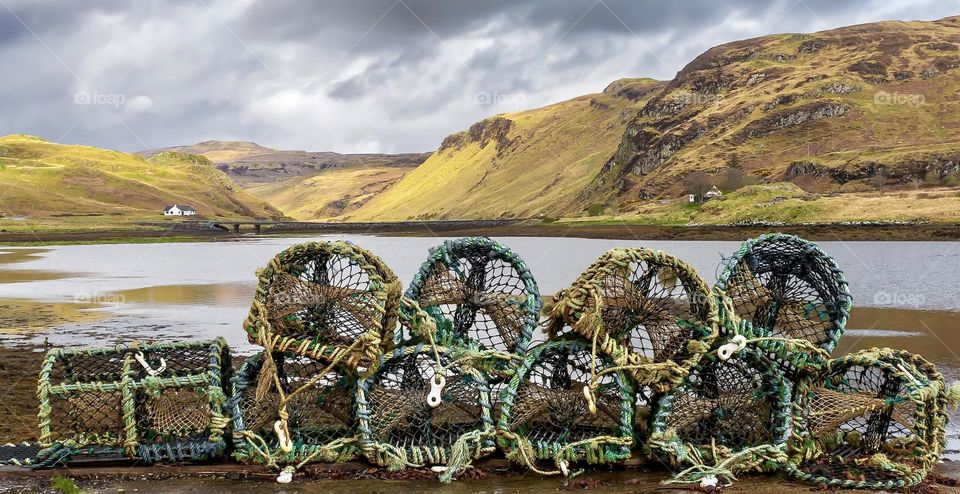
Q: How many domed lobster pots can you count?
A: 10